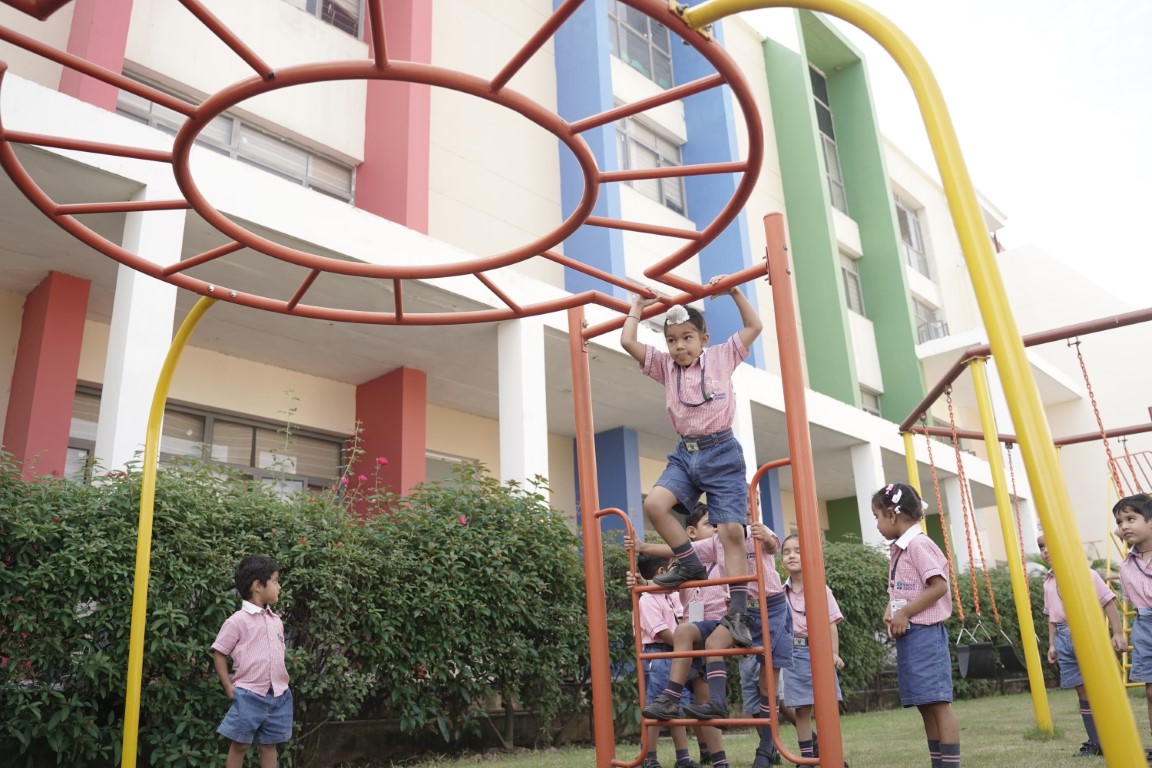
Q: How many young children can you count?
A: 9